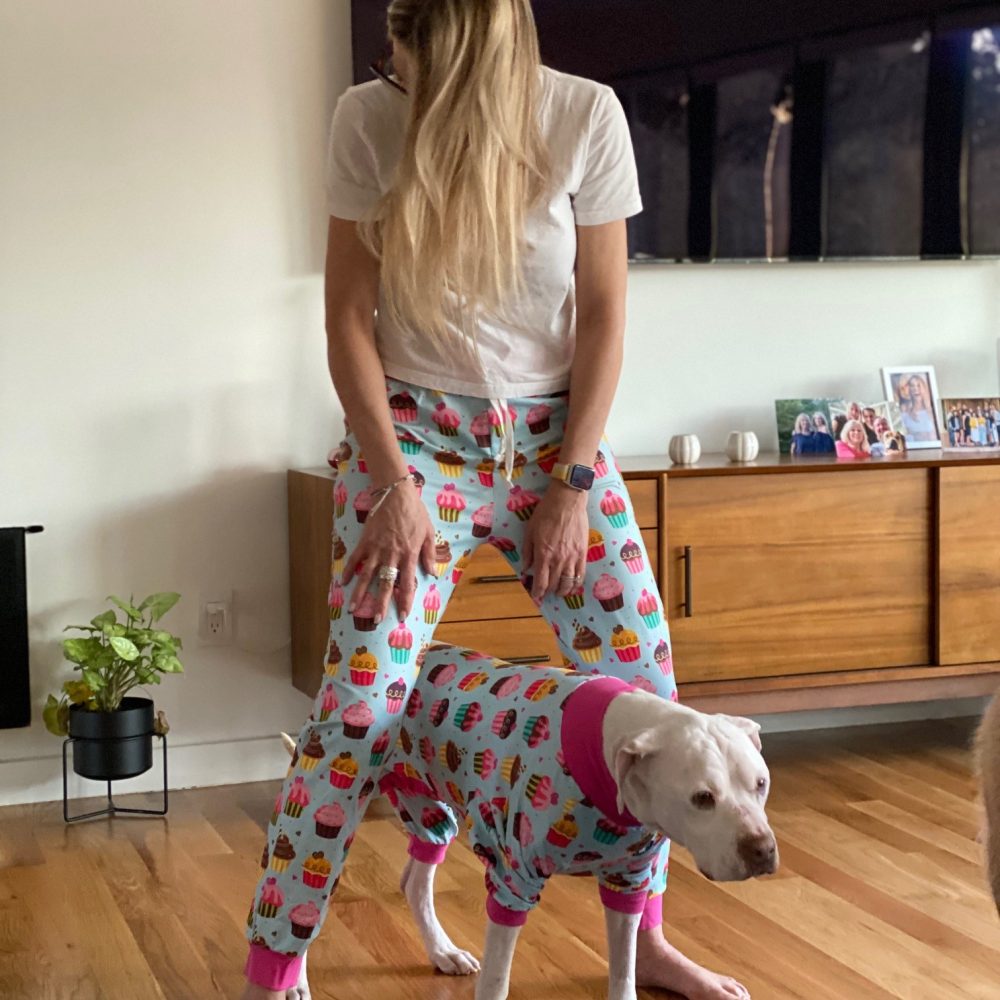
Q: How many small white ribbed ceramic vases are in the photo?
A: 2